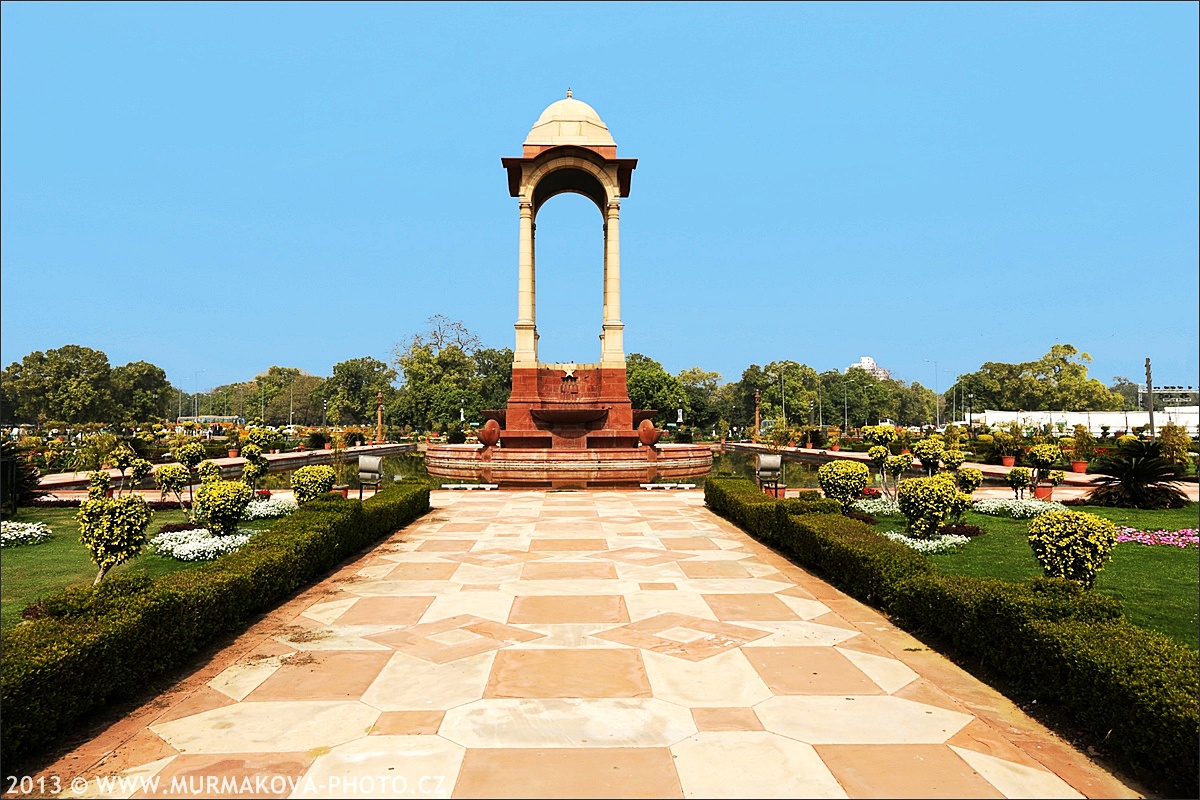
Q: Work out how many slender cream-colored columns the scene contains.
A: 4